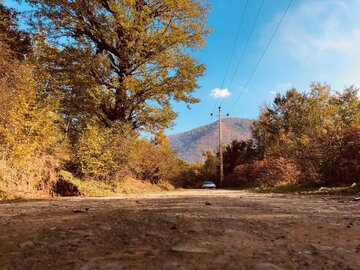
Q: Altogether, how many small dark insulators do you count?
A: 3